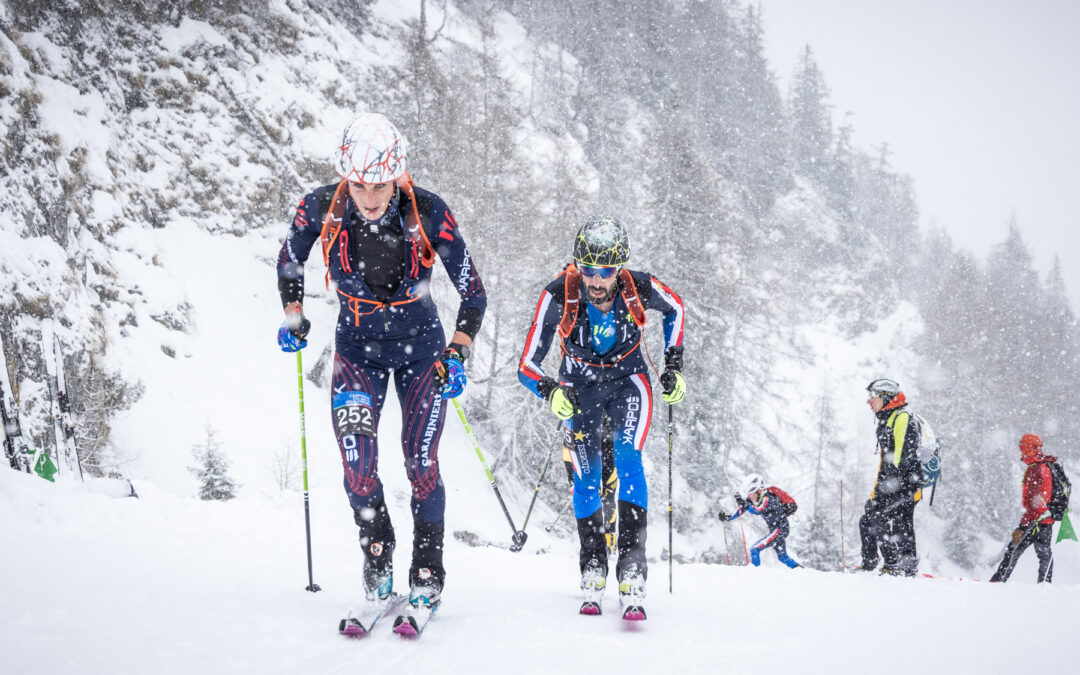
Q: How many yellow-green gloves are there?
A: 2